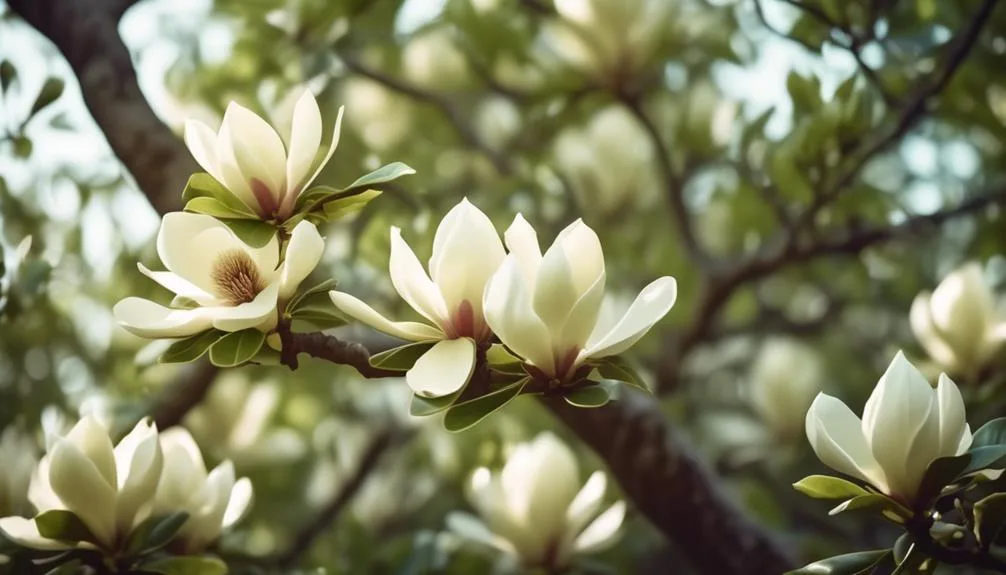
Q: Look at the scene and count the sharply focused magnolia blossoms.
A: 5